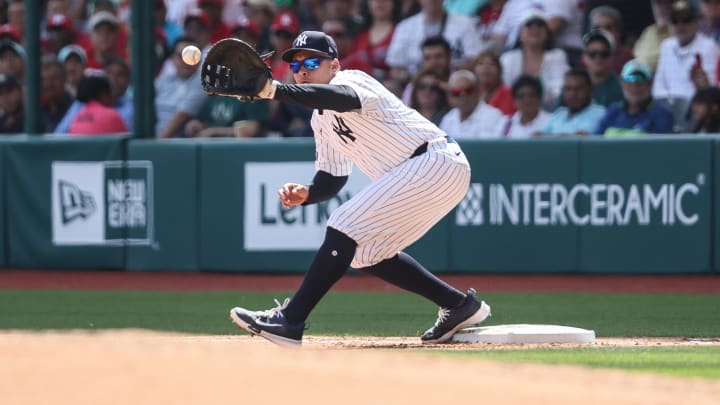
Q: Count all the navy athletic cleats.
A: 2